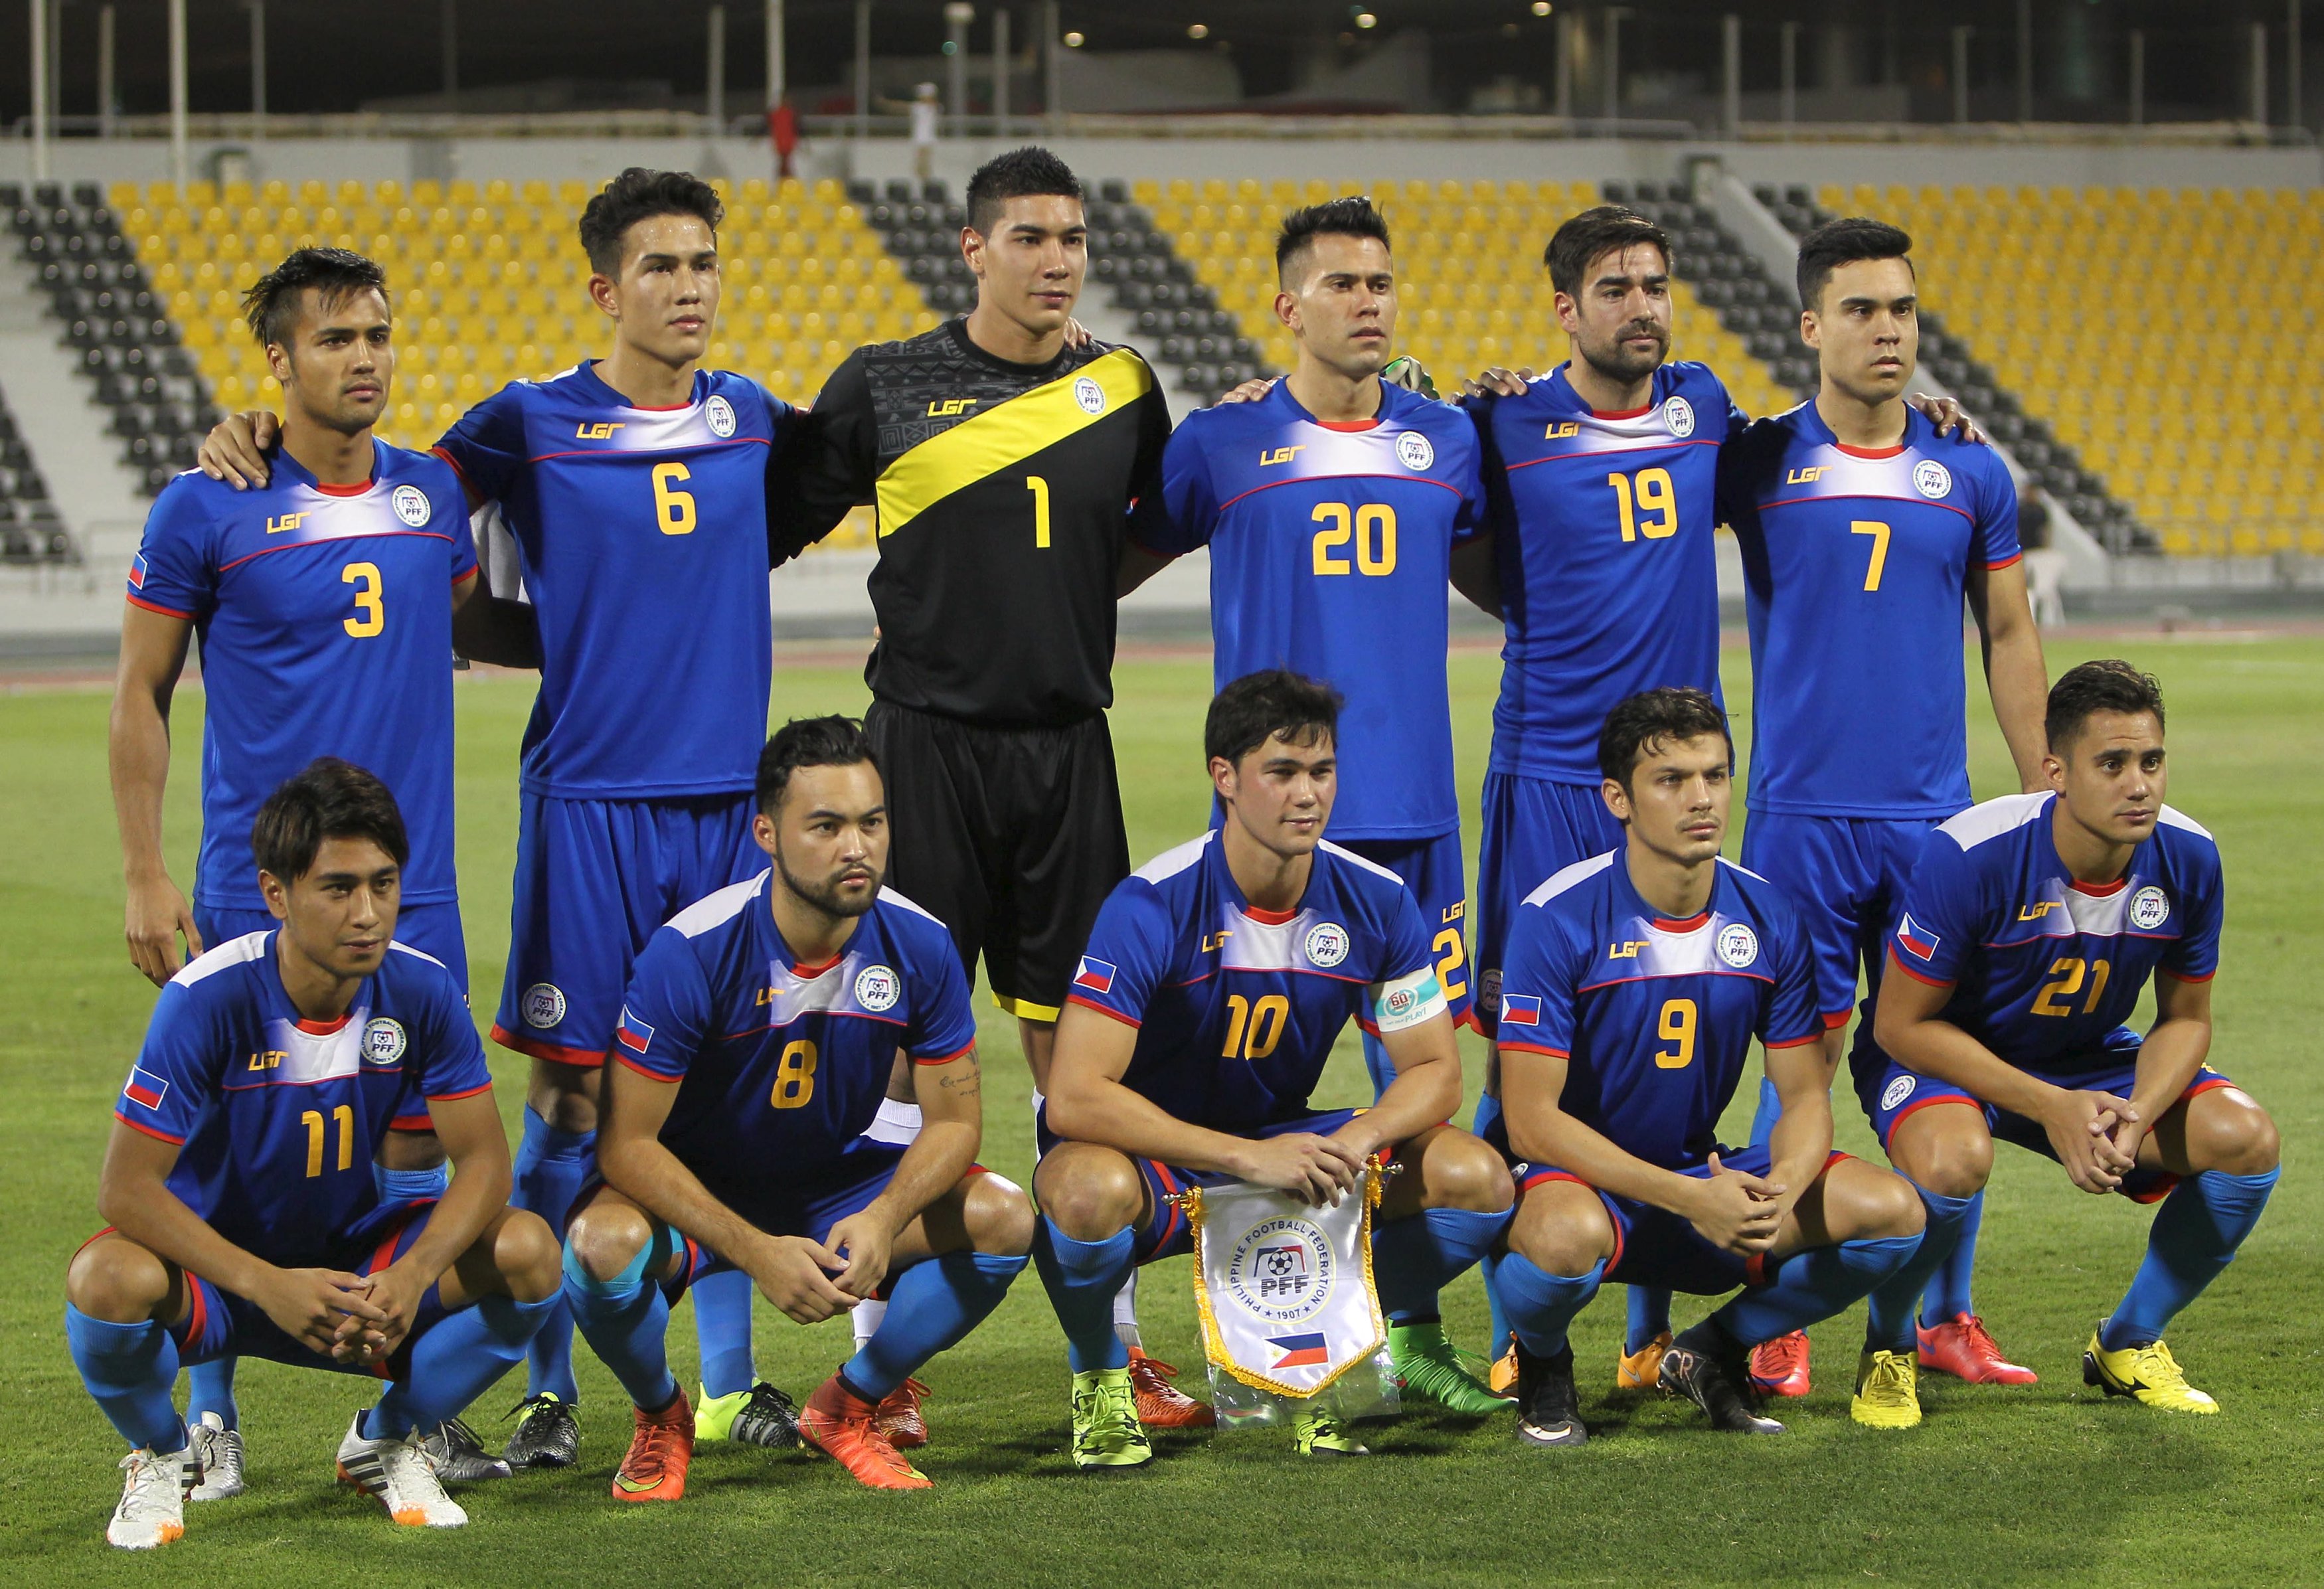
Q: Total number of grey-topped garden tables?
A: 0